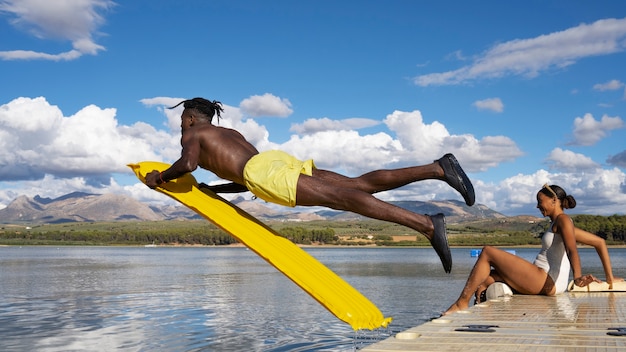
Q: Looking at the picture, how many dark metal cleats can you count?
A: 2